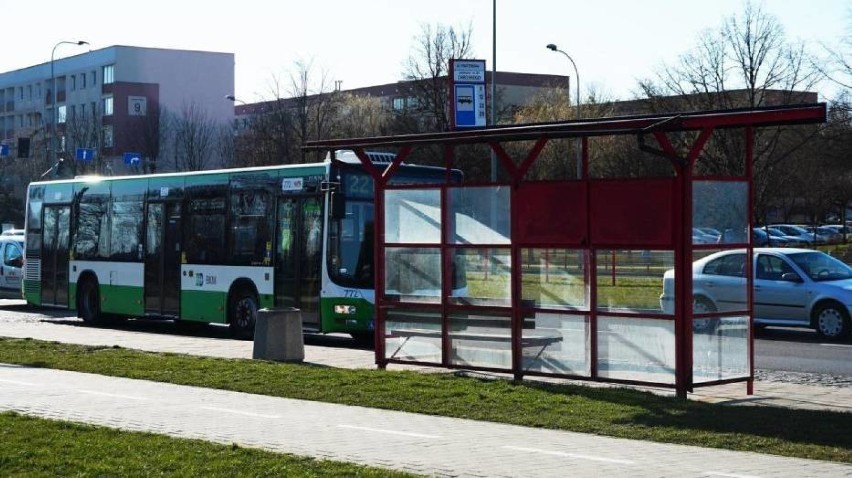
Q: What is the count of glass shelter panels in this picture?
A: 13